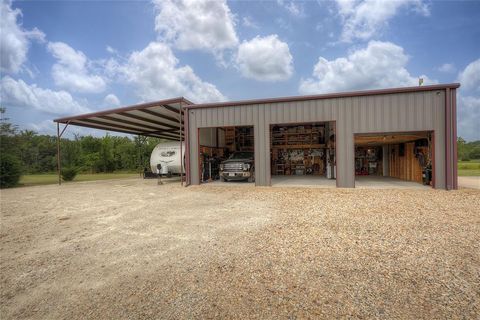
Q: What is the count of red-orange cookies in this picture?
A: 0